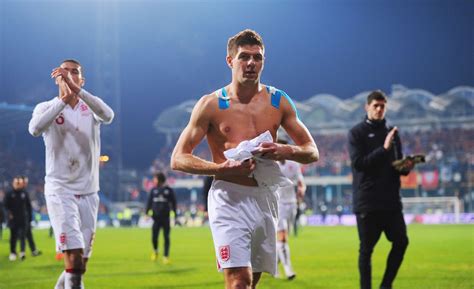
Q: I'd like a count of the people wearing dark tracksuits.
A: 4